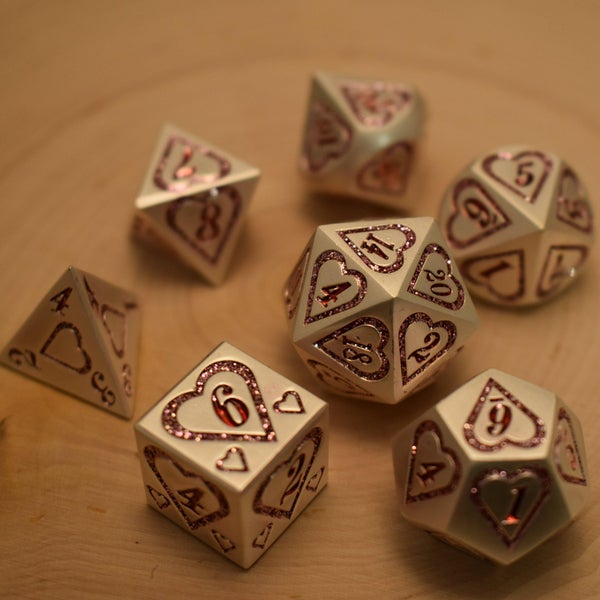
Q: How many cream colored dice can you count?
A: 7